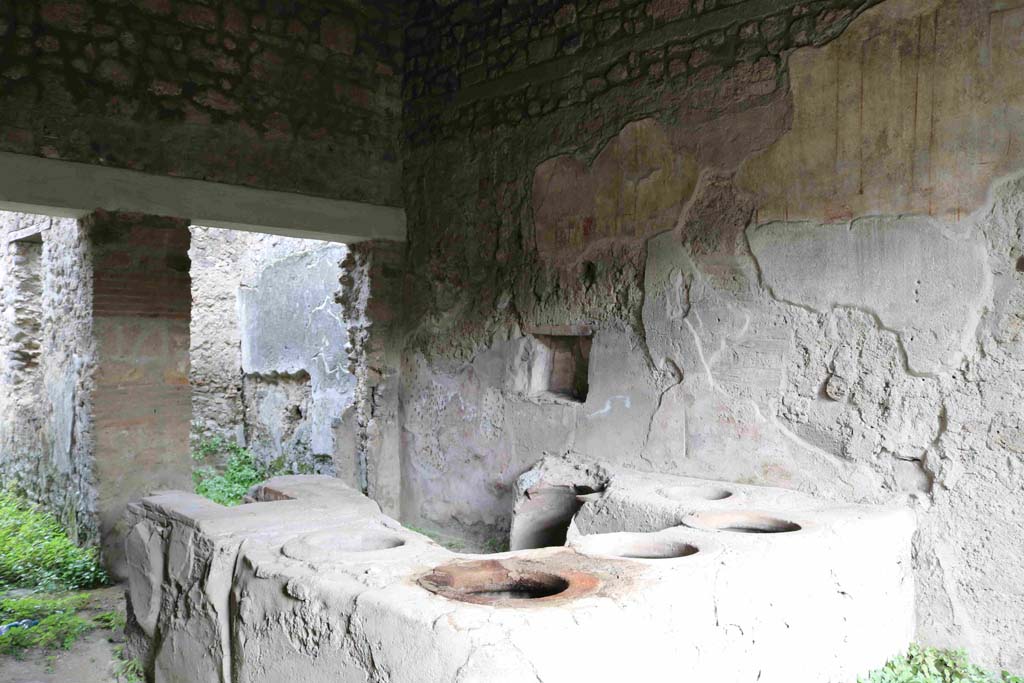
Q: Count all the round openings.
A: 5